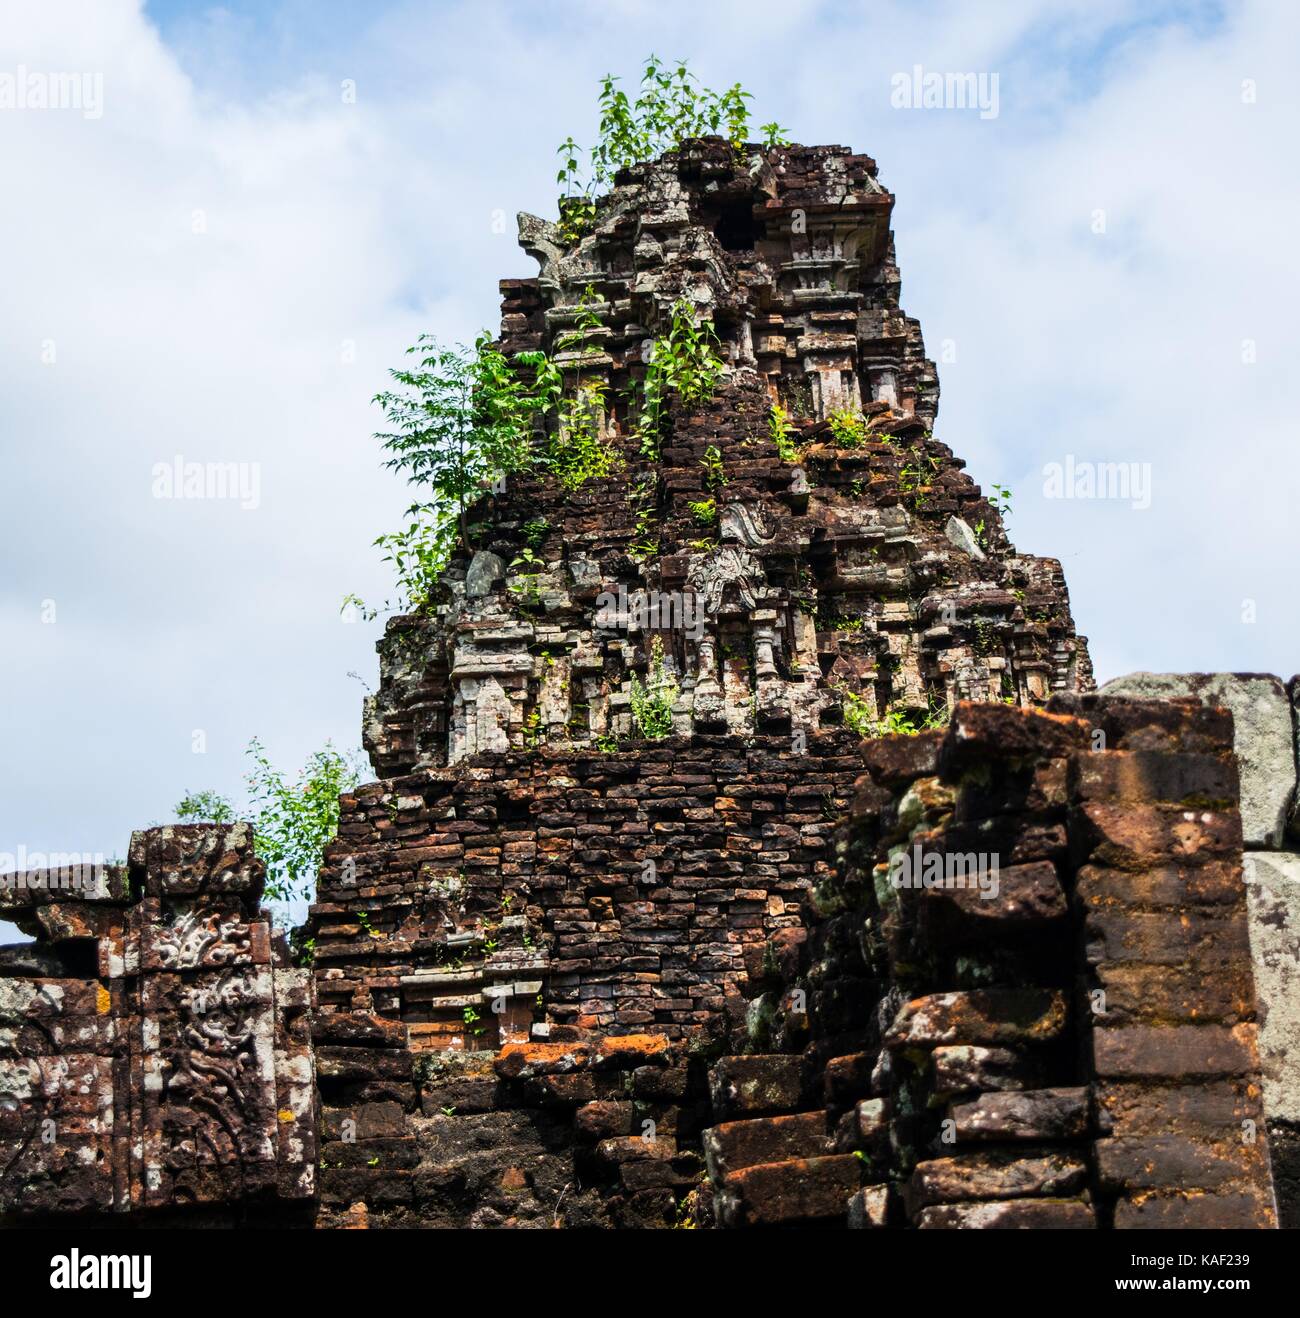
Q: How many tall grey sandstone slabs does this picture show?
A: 2